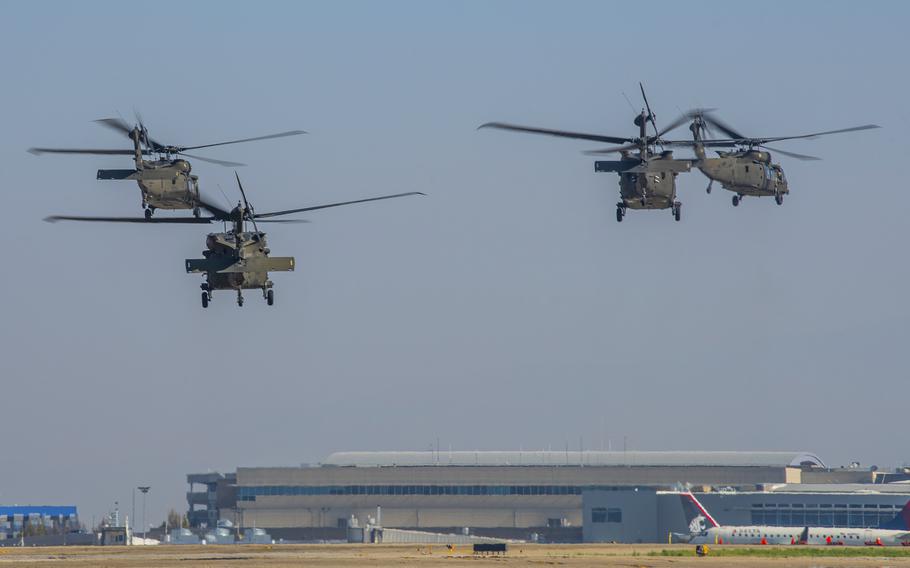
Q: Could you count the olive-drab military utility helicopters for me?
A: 4